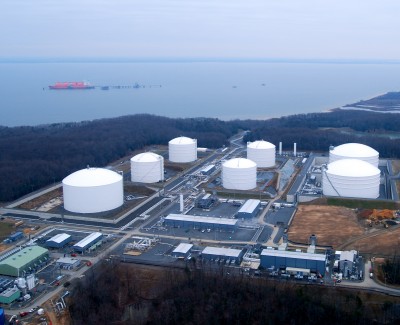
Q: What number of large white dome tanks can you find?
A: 7